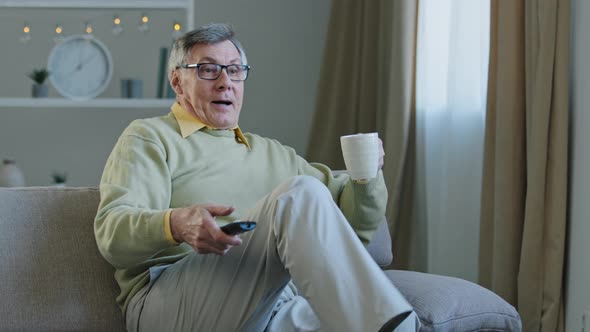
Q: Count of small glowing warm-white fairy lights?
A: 6